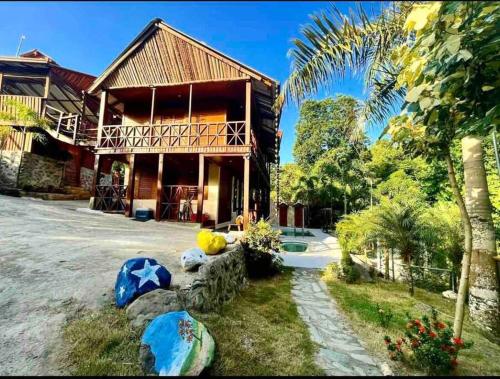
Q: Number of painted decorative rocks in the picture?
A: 4